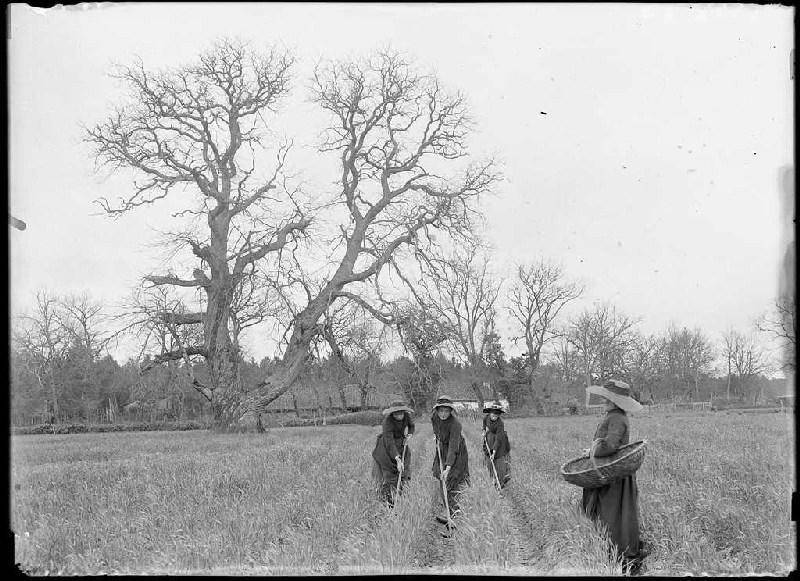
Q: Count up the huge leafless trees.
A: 2